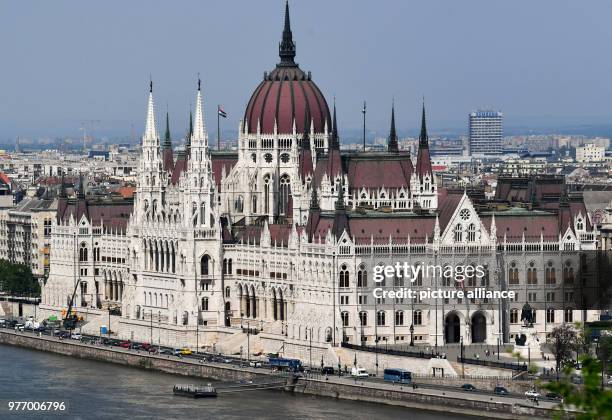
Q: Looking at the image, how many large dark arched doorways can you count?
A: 2